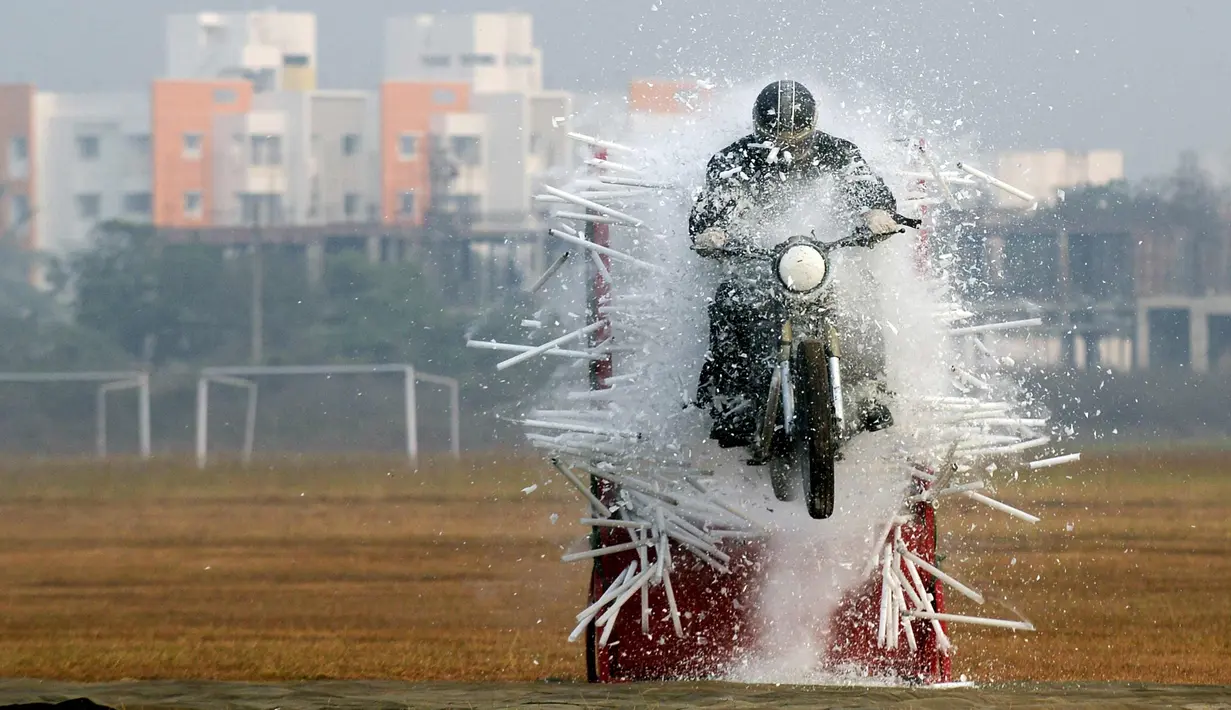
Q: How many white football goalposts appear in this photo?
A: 2